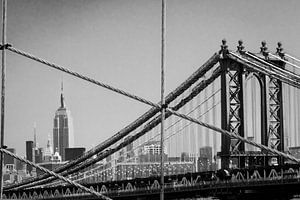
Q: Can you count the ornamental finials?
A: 4